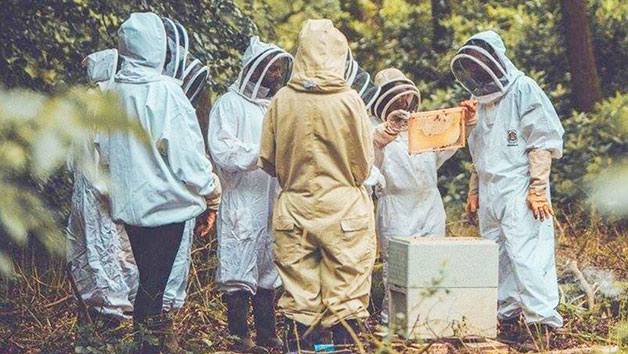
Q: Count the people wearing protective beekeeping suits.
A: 8